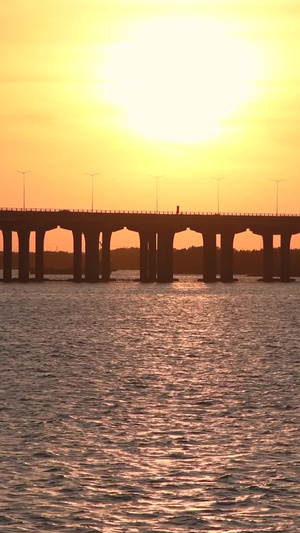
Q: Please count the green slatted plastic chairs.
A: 0